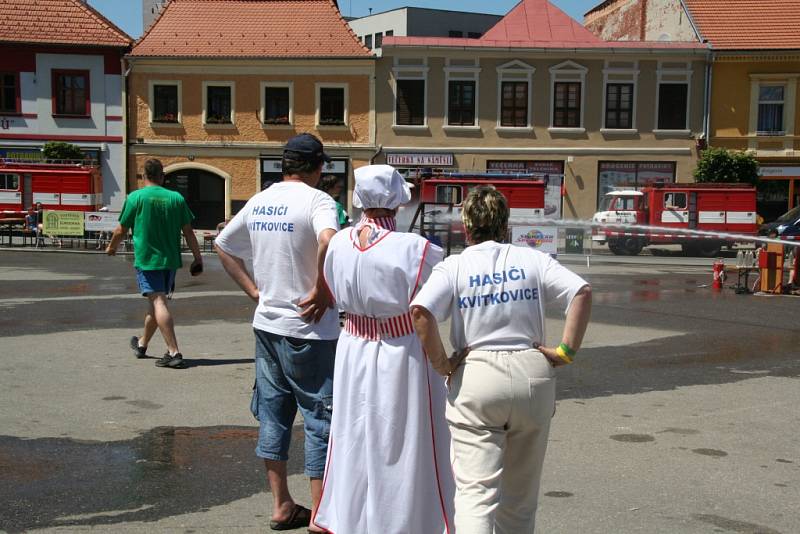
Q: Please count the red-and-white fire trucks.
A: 3